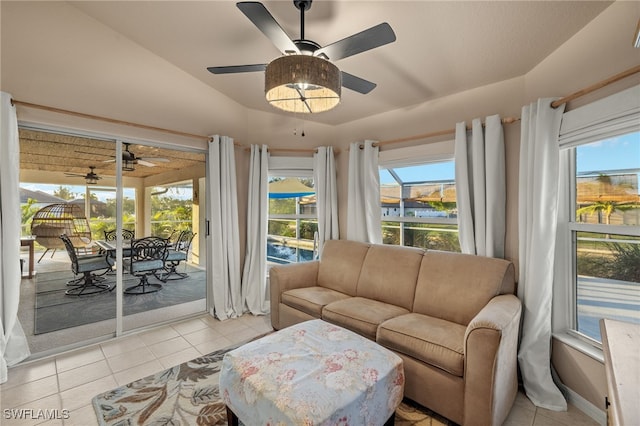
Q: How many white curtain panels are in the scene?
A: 7